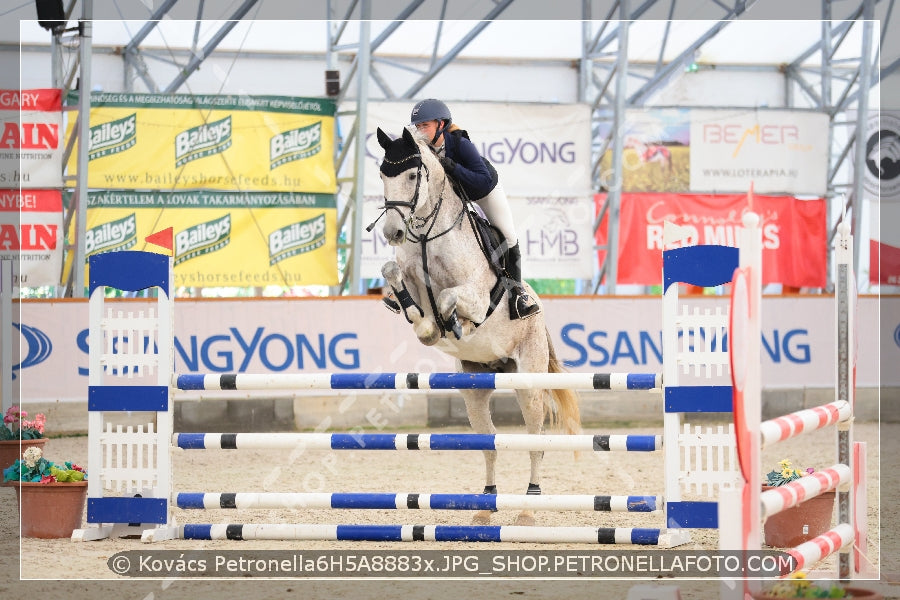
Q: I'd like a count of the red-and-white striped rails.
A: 3